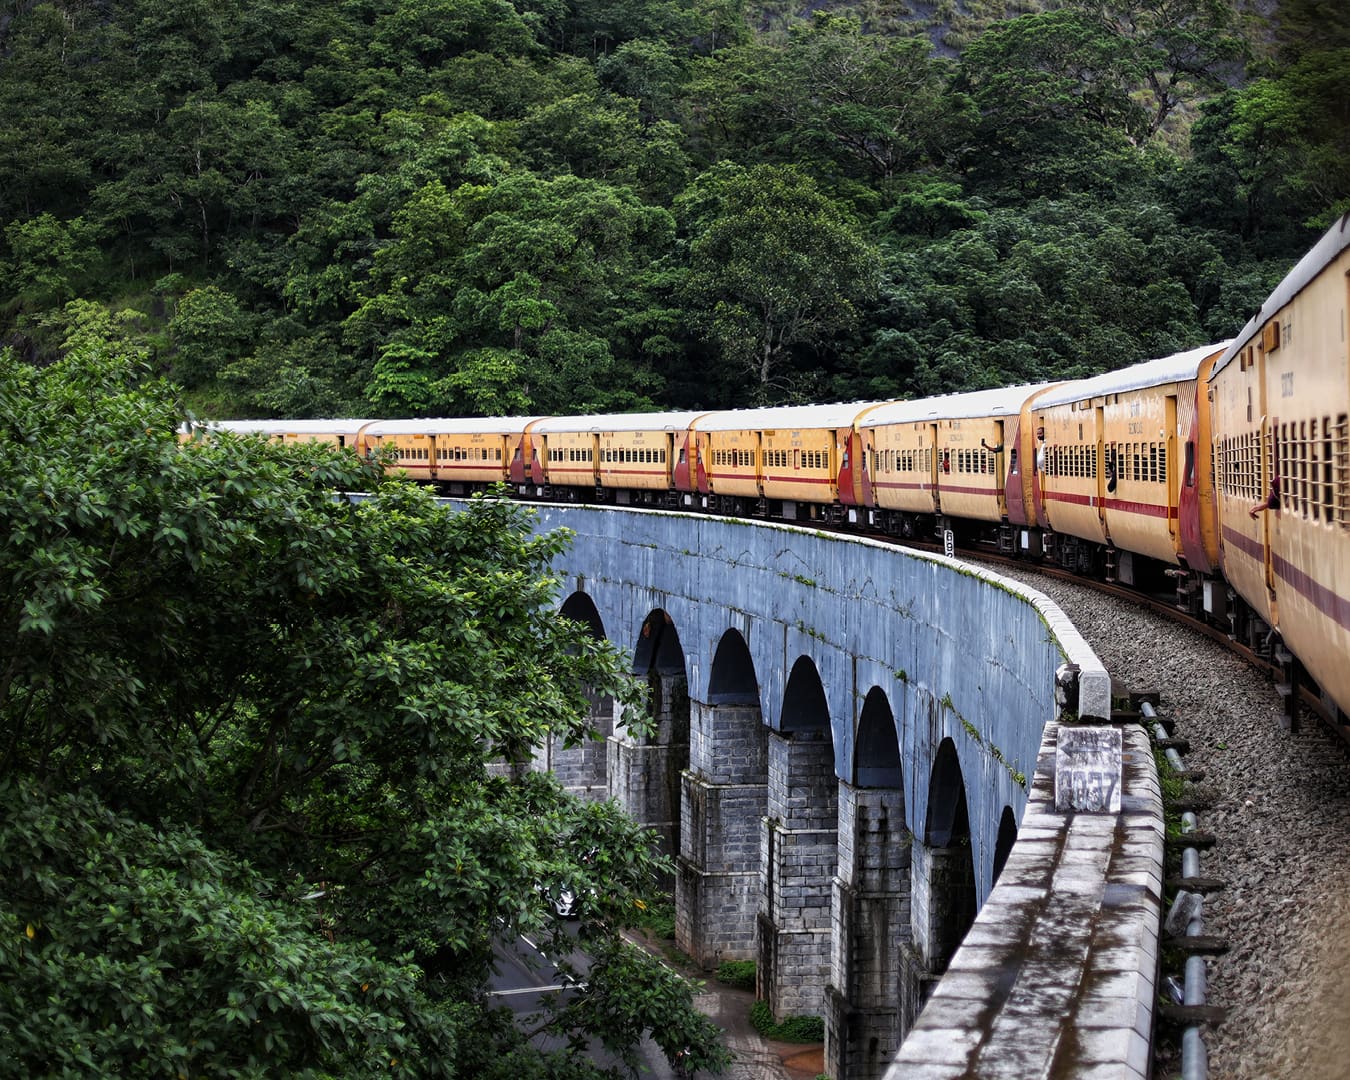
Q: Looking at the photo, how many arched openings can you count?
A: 7